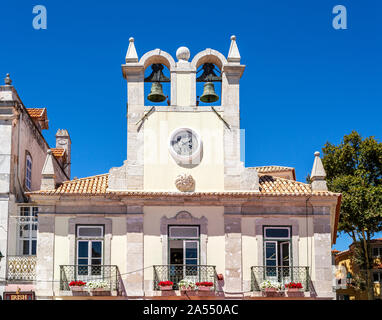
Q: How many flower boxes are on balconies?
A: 7